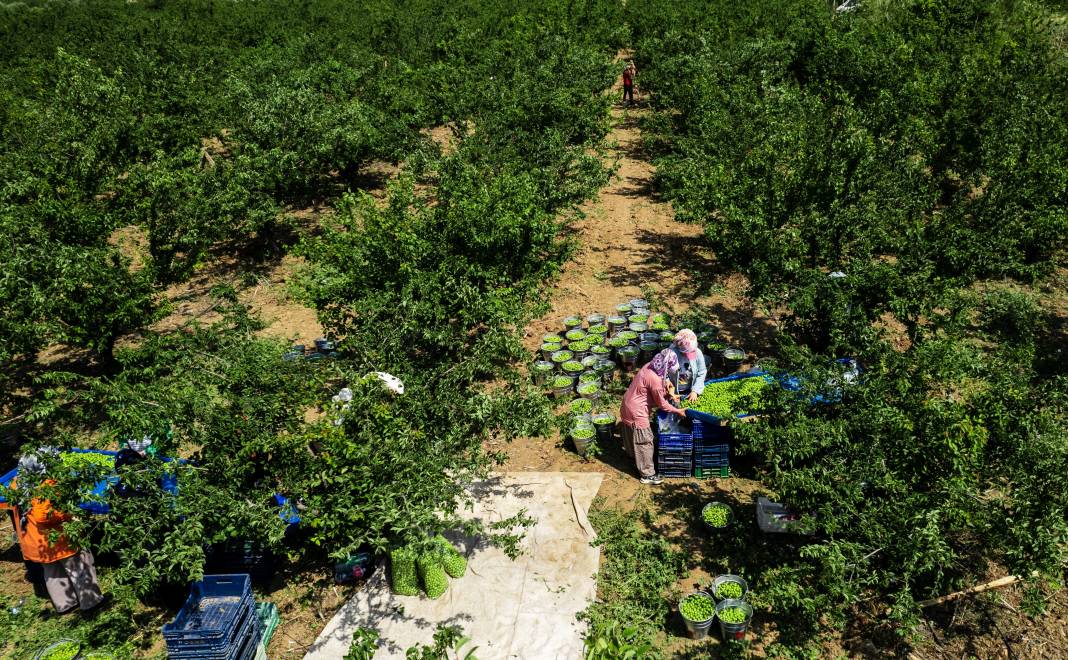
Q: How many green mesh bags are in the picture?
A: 3